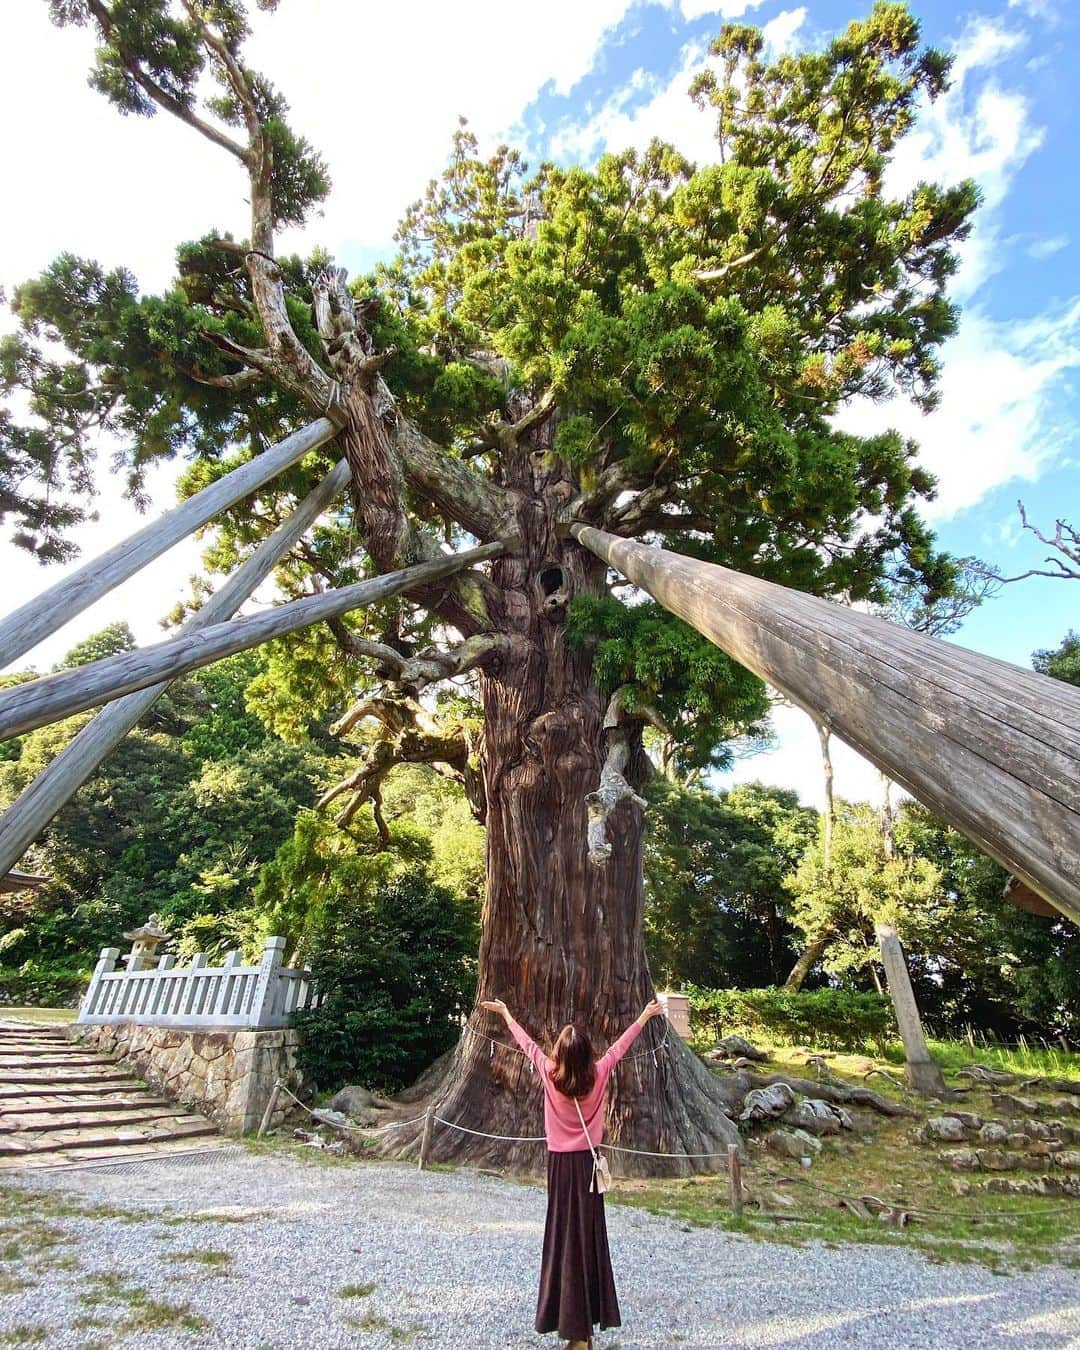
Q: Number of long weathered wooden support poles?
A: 4